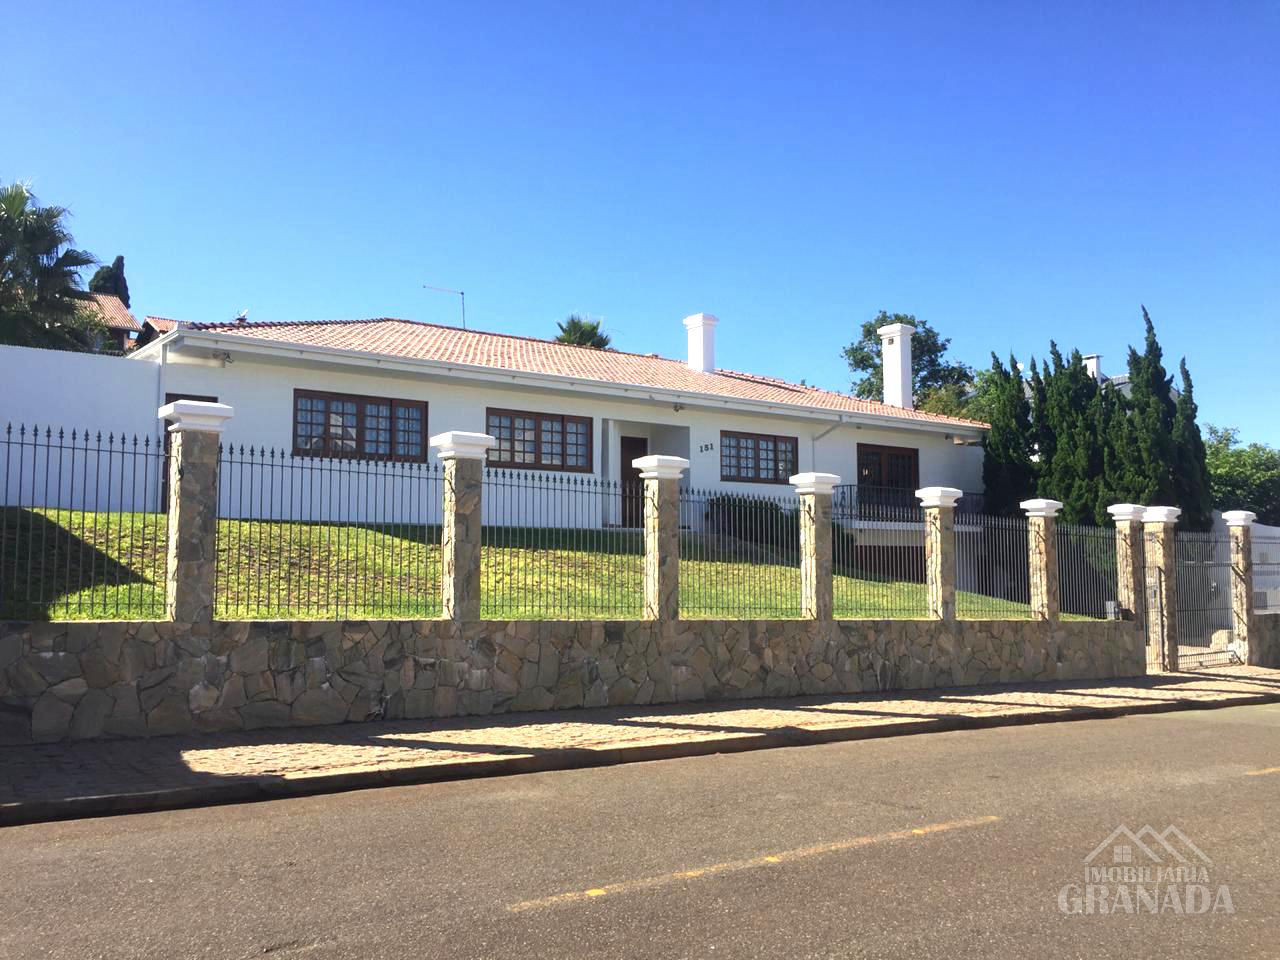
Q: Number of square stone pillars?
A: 9